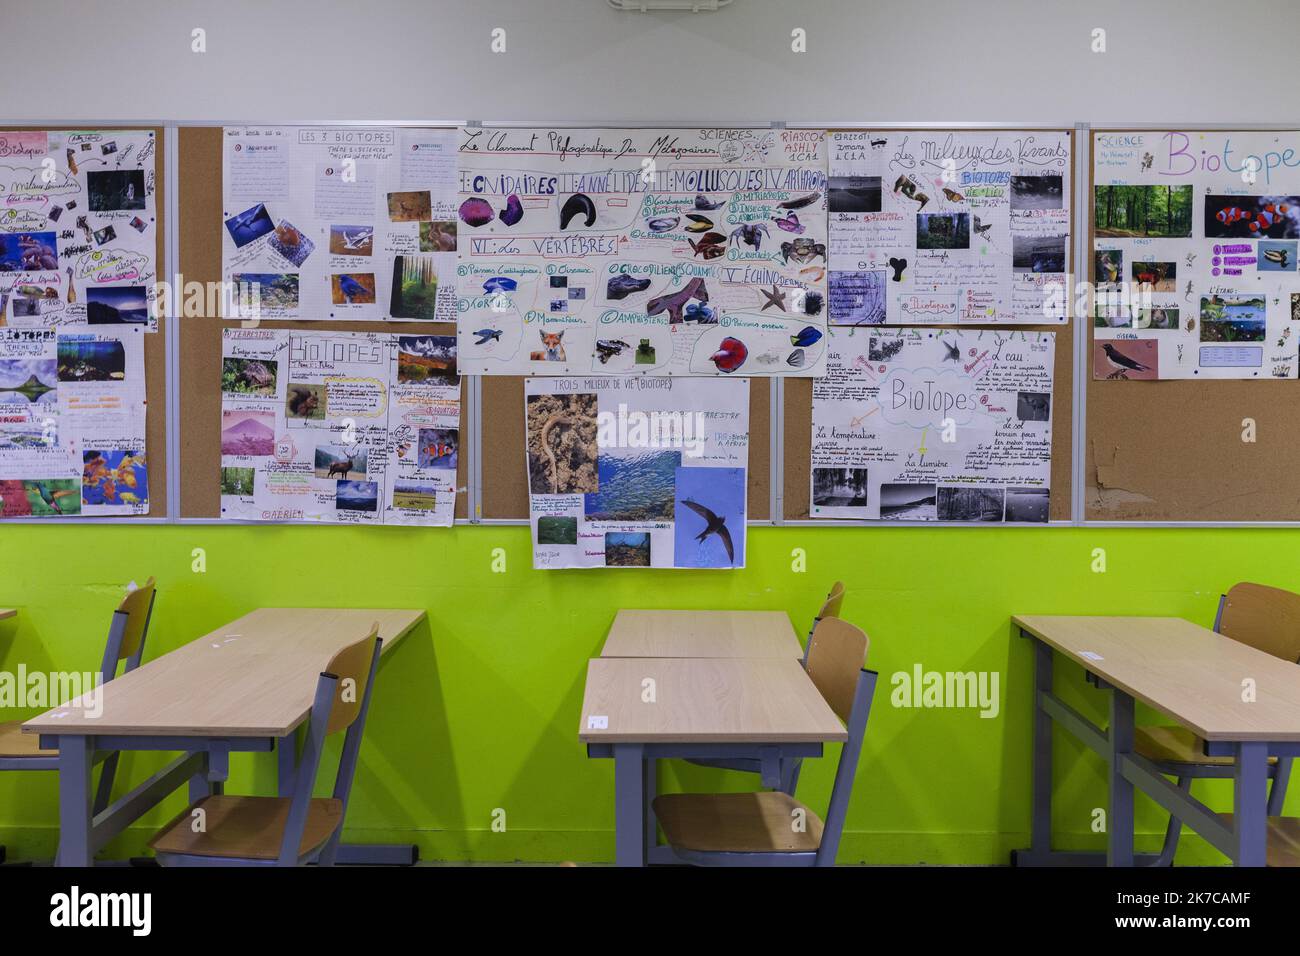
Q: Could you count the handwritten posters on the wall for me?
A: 9